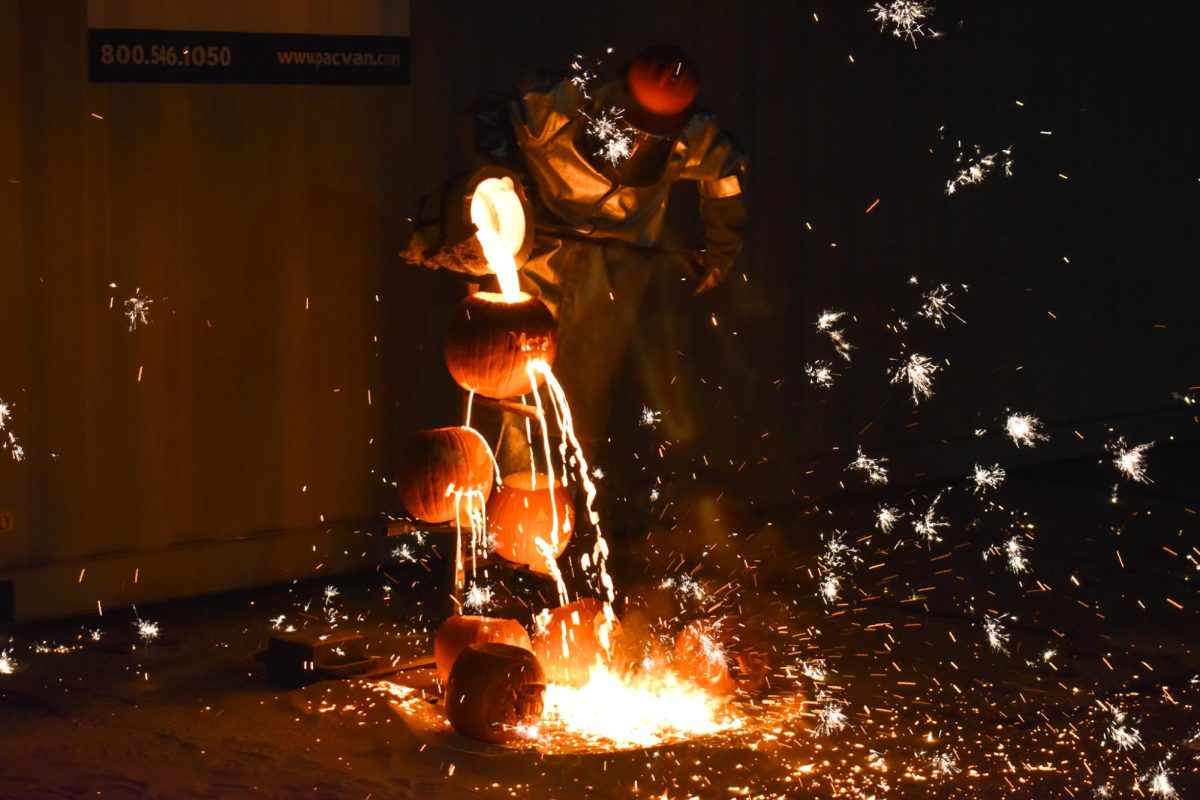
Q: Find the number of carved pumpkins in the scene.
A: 7